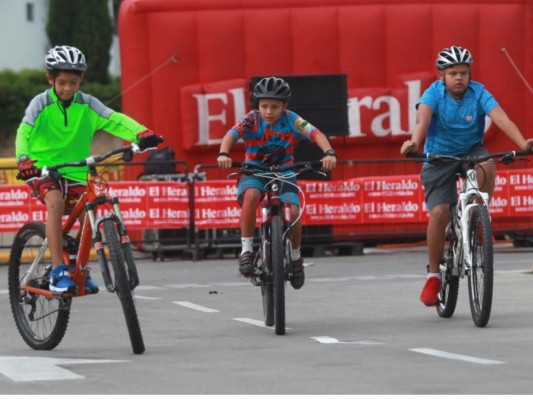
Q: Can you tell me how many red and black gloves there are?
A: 2